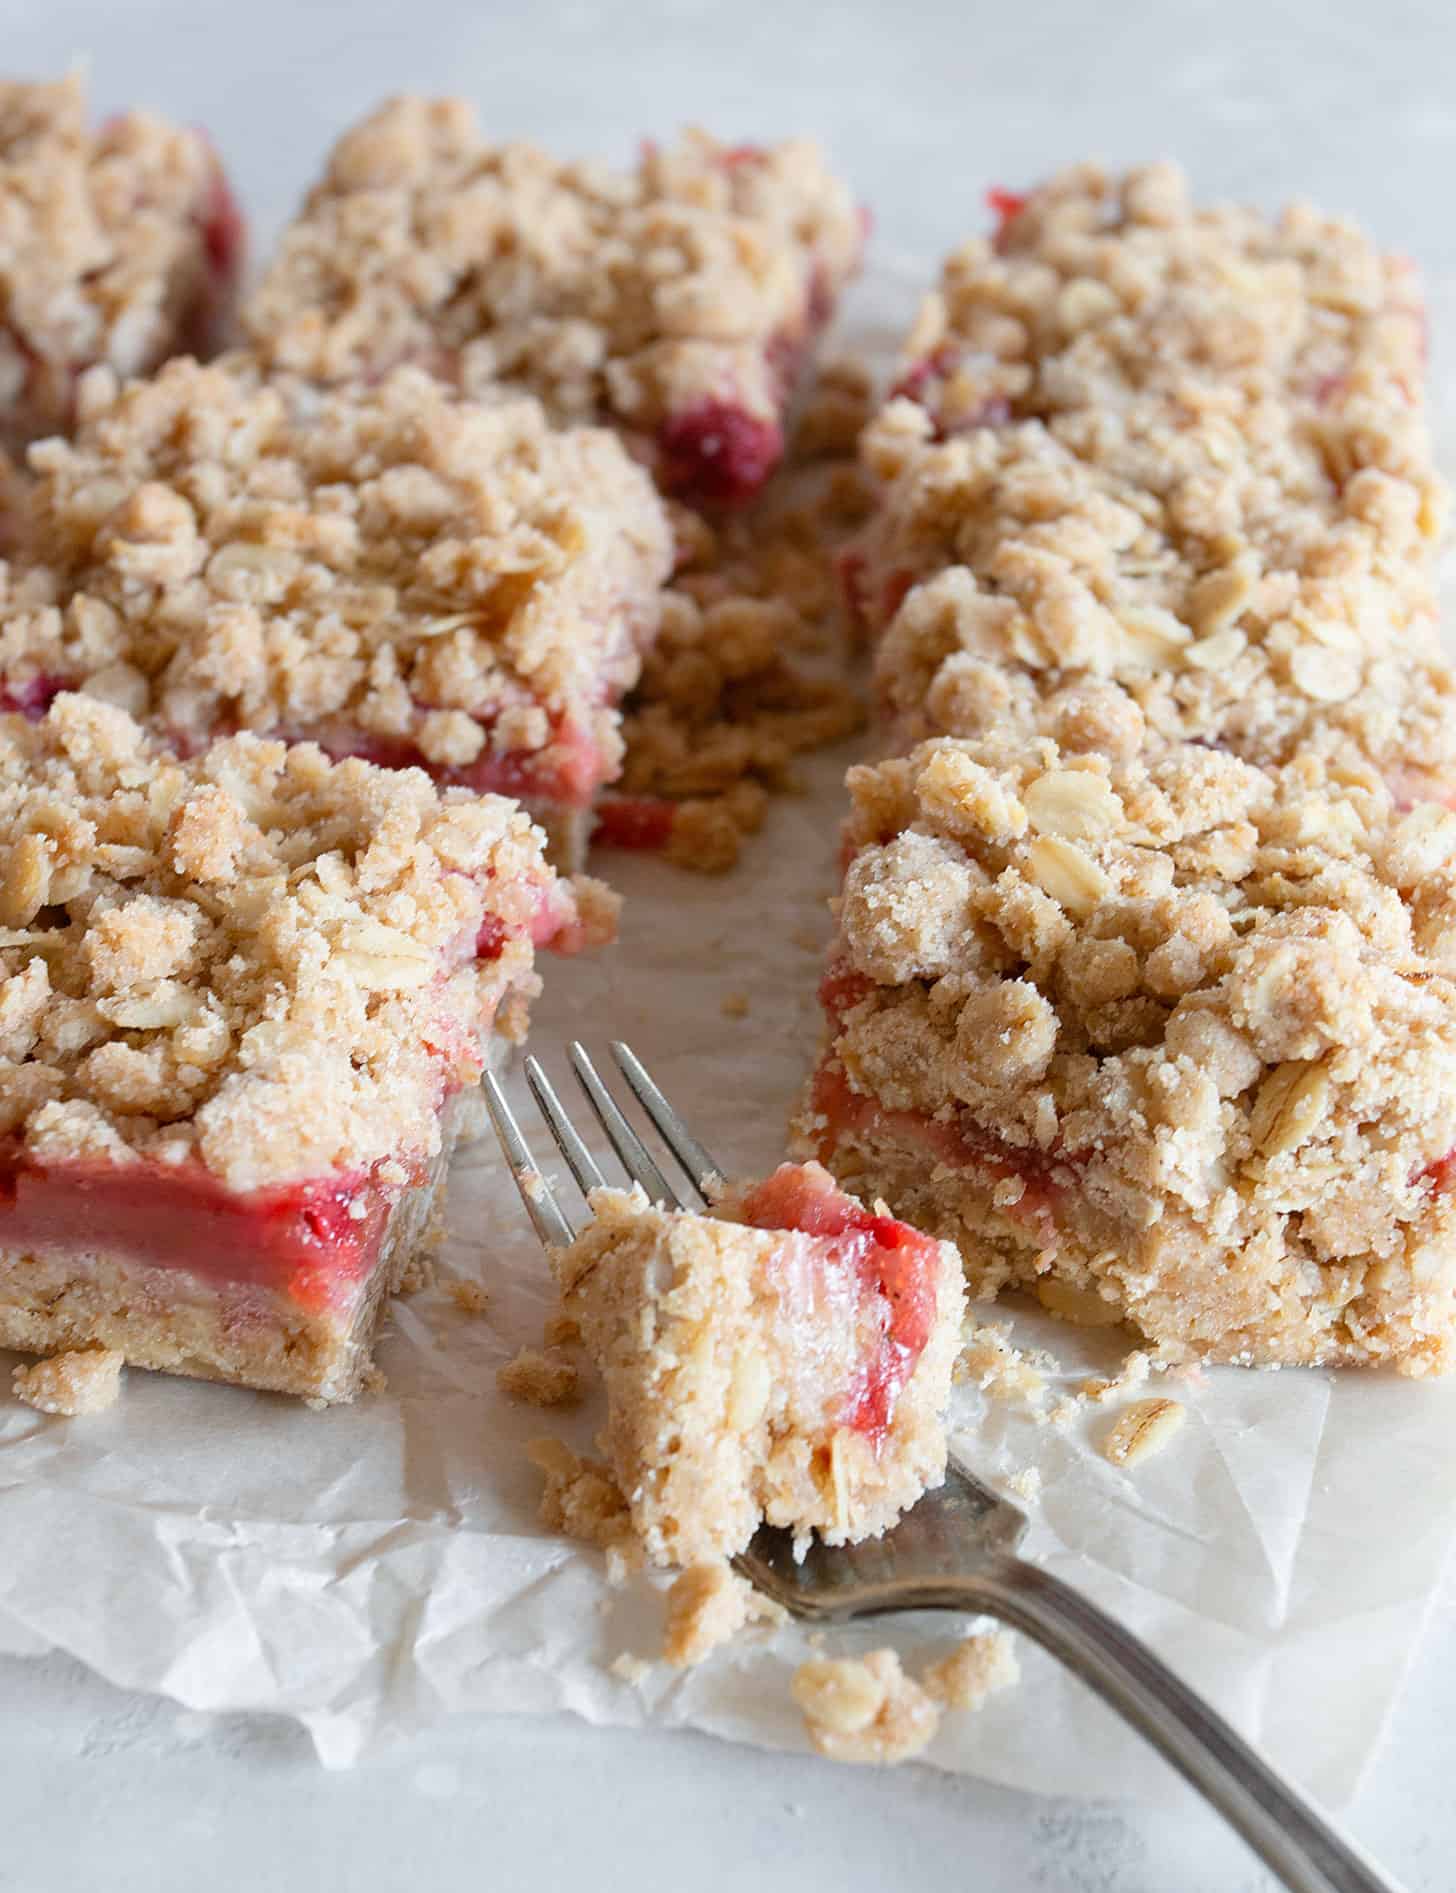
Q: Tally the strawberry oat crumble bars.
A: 7